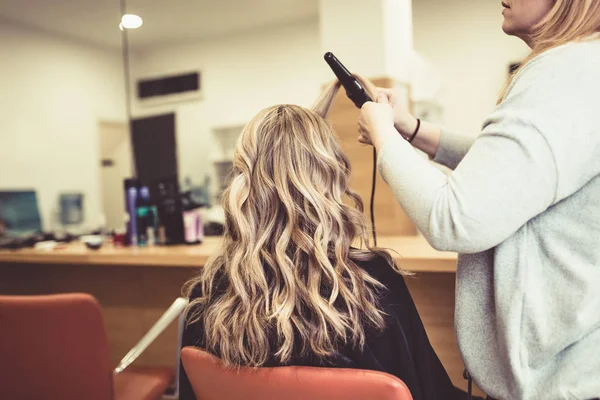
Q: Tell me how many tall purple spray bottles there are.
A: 2